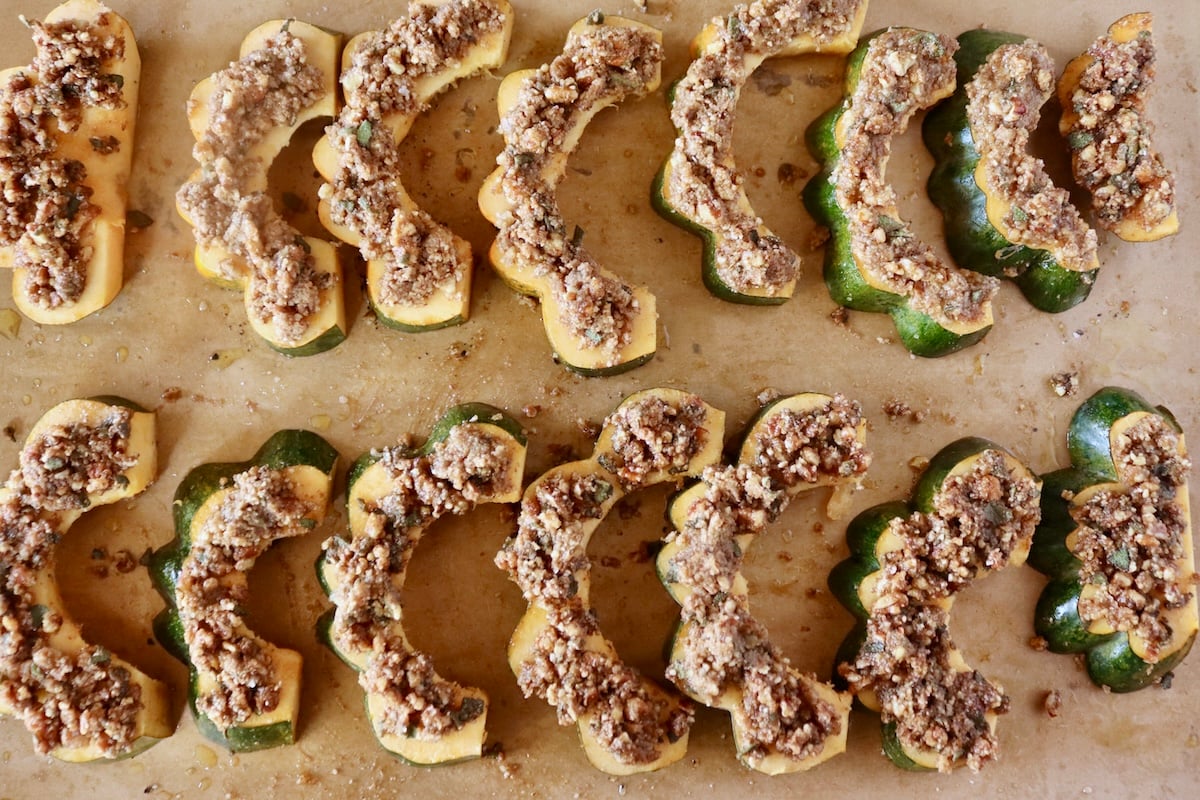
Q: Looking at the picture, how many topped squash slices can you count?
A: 15